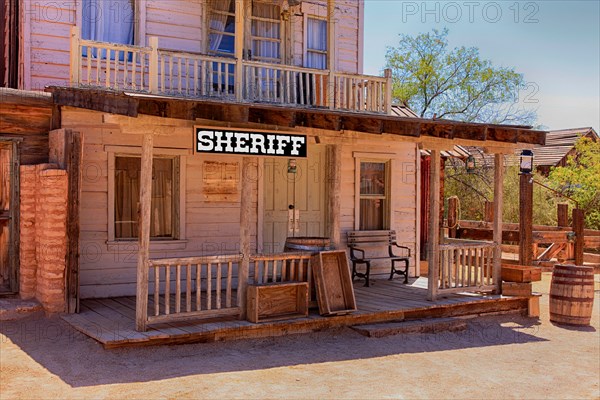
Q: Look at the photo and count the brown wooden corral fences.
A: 1